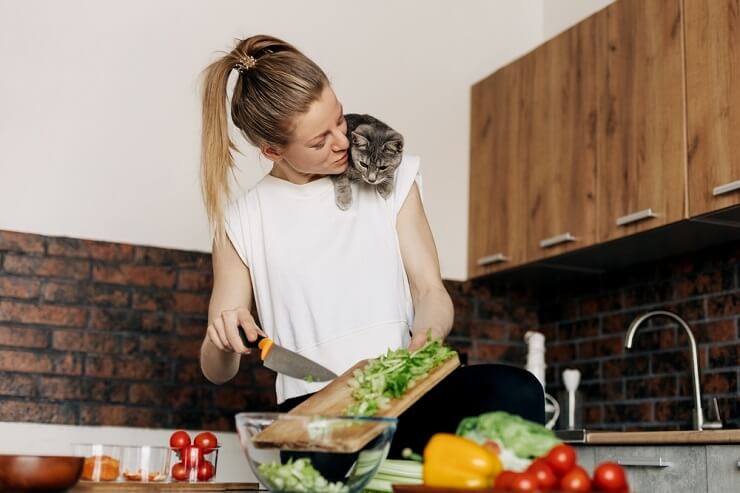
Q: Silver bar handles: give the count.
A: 5